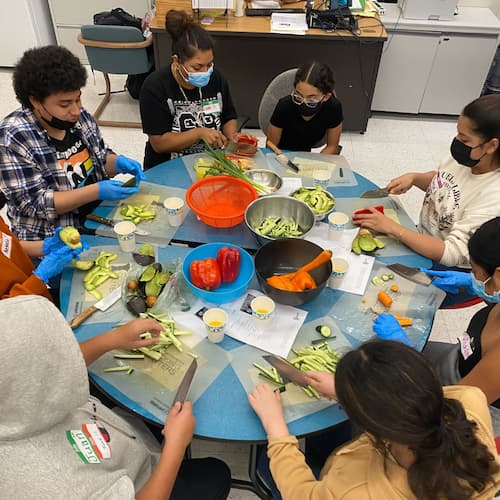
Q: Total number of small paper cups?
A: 7